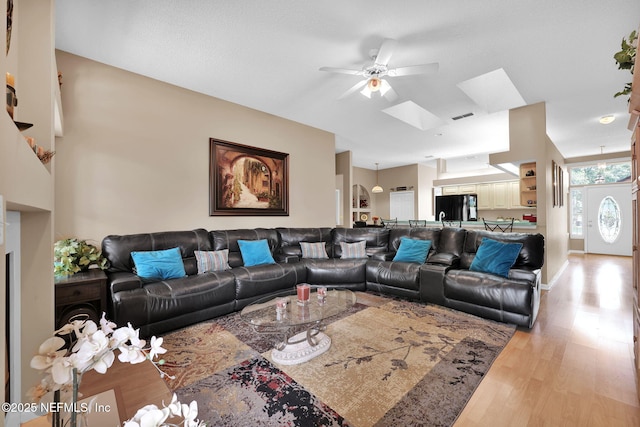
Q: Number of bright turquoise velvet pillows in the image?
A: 4